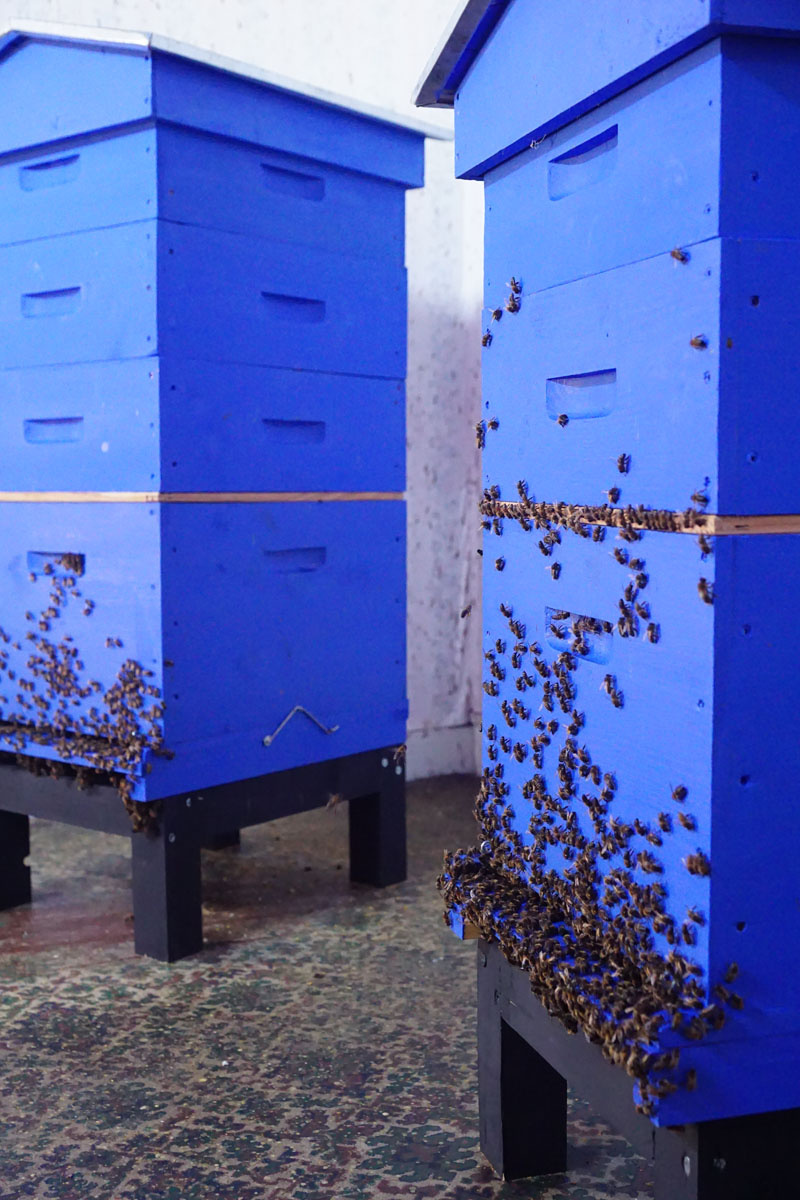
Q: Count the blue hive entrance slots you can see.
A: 11